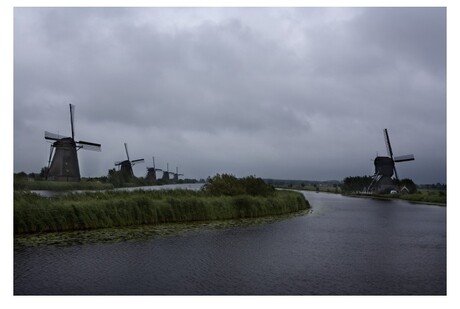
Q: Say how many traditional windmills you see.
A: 6